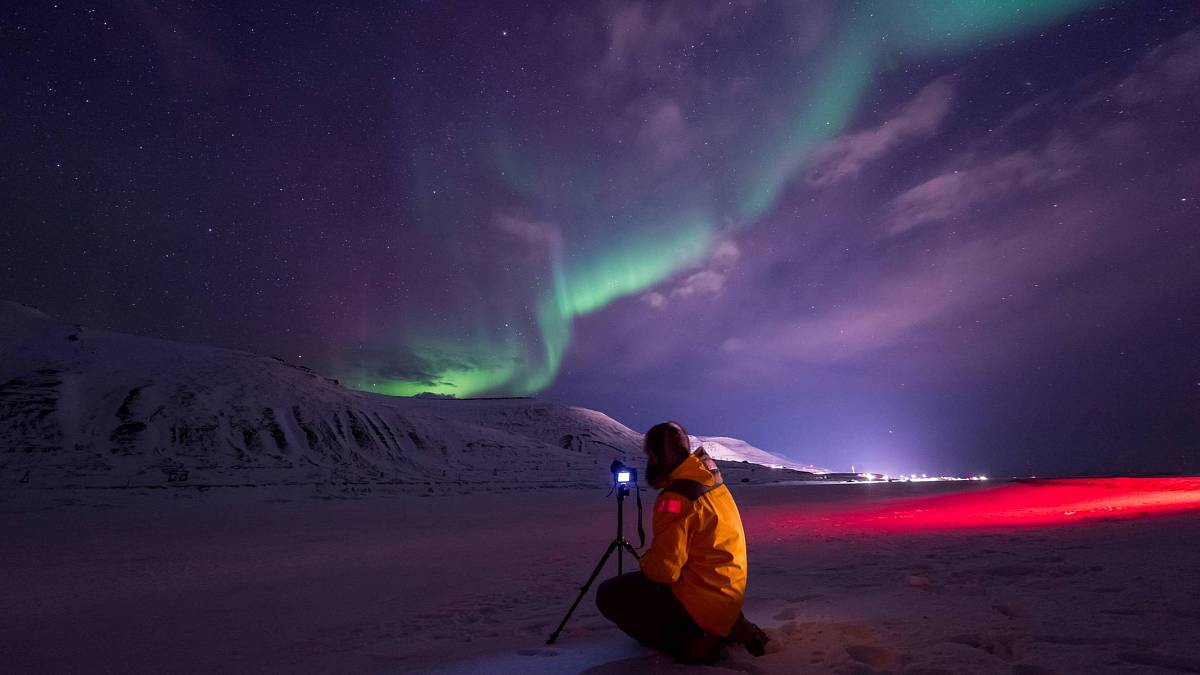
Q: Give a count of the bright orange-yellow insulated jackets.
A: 1